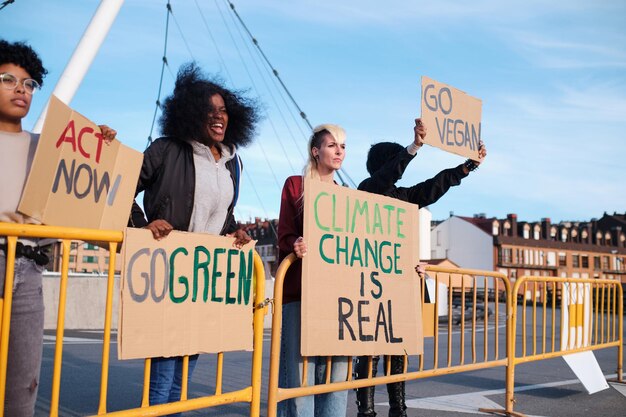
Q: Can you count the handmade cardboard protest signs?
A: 4